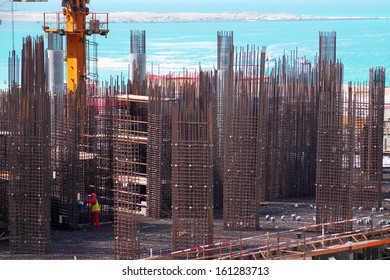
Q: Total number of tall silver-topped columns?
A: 4